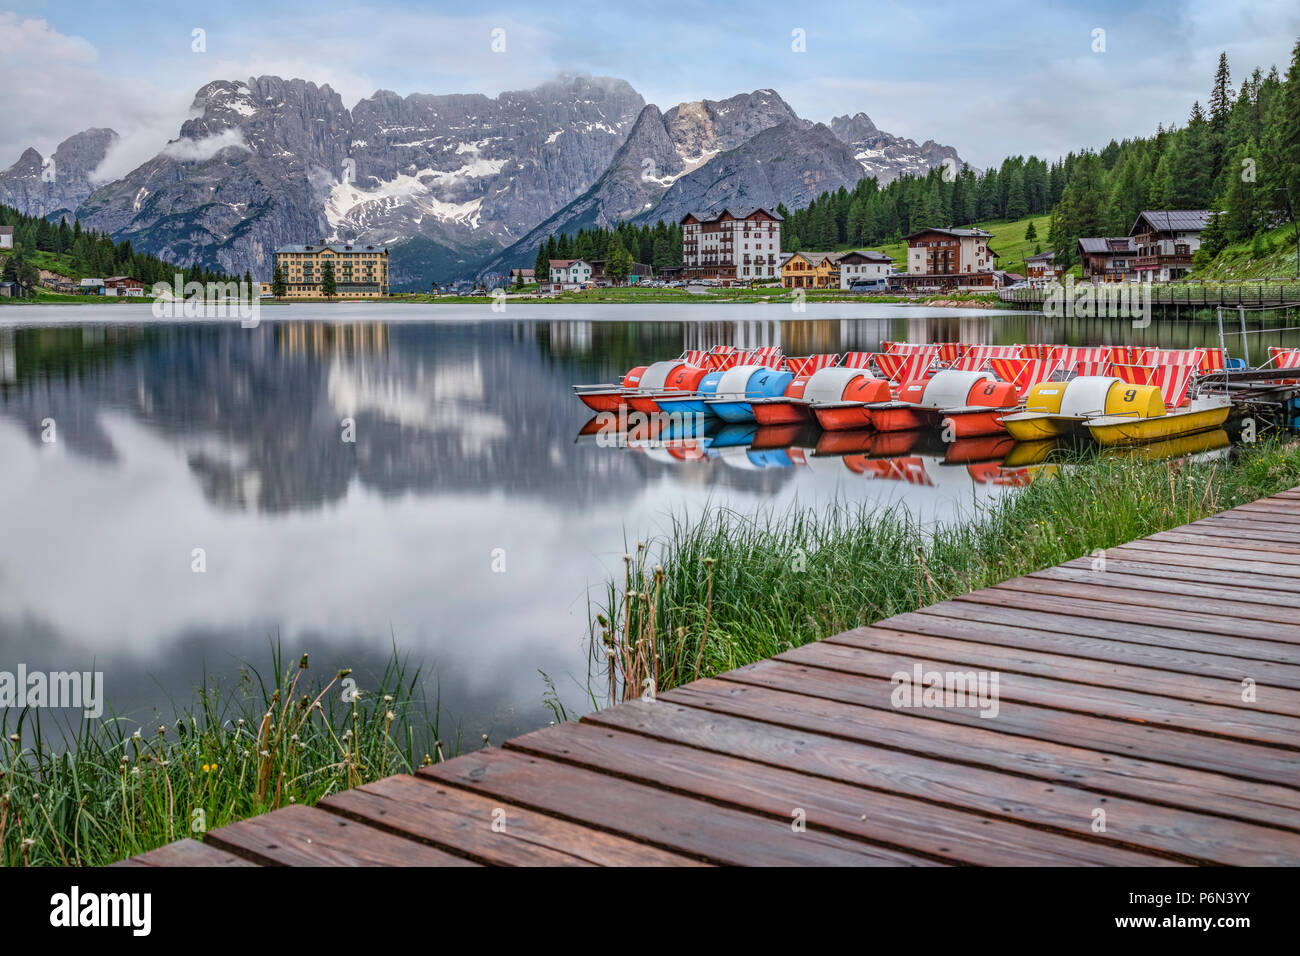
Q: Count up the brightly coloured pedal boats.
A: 5